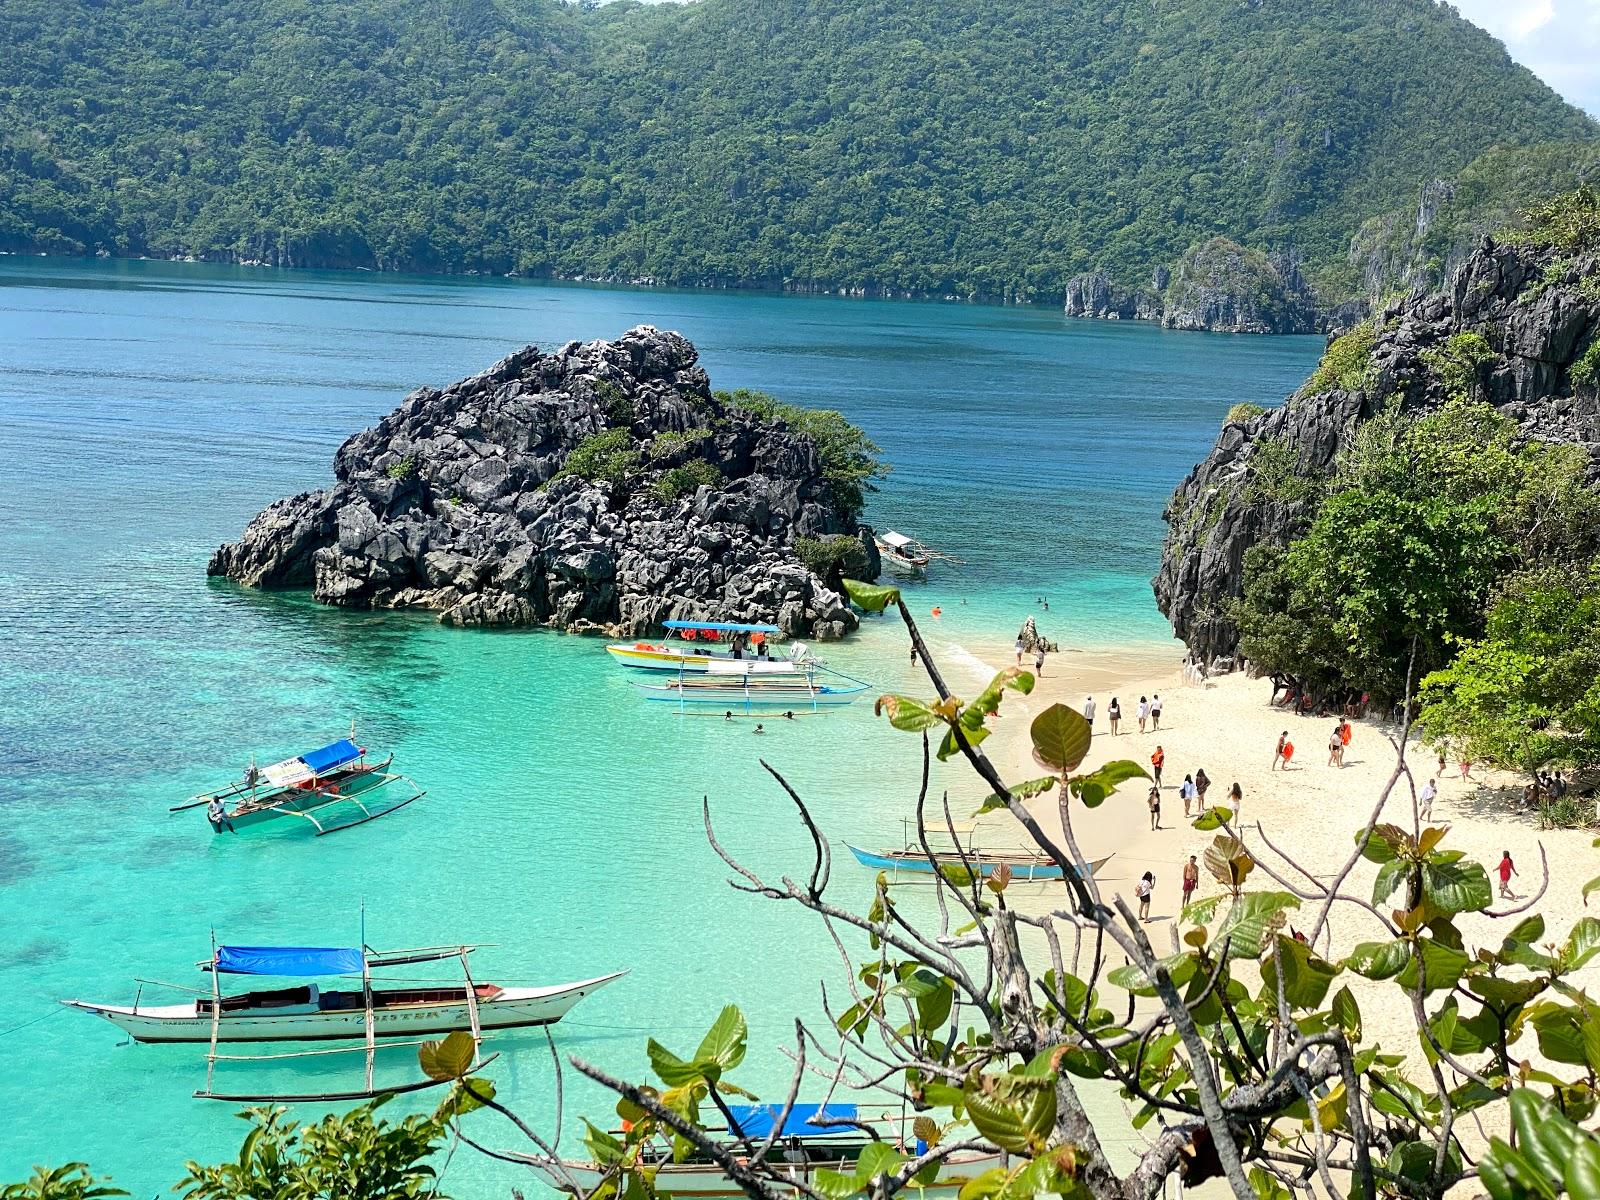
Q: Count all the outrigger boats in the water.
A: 6